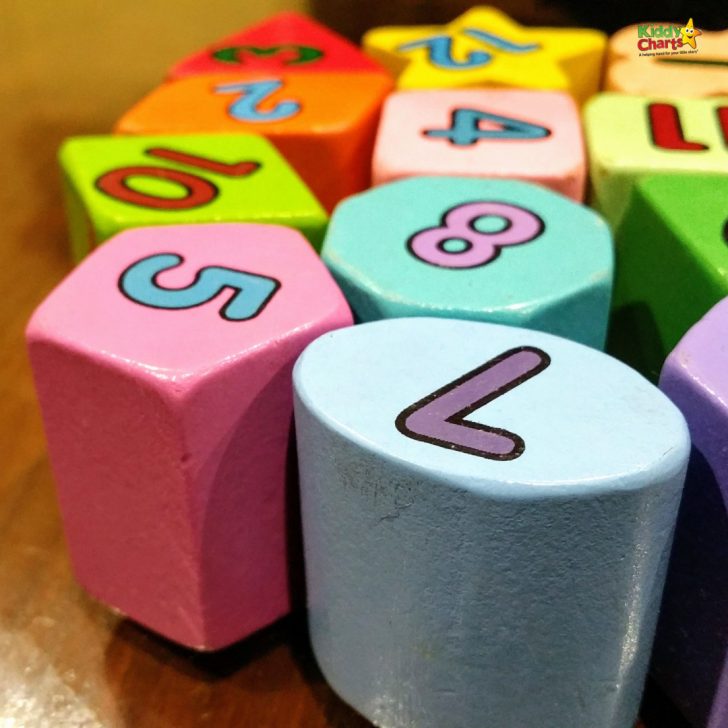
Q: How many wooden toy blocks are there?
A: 12